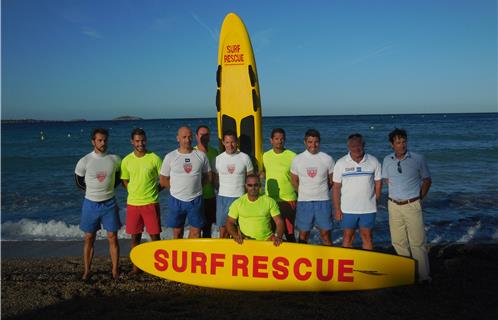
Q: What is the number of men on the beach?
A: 10